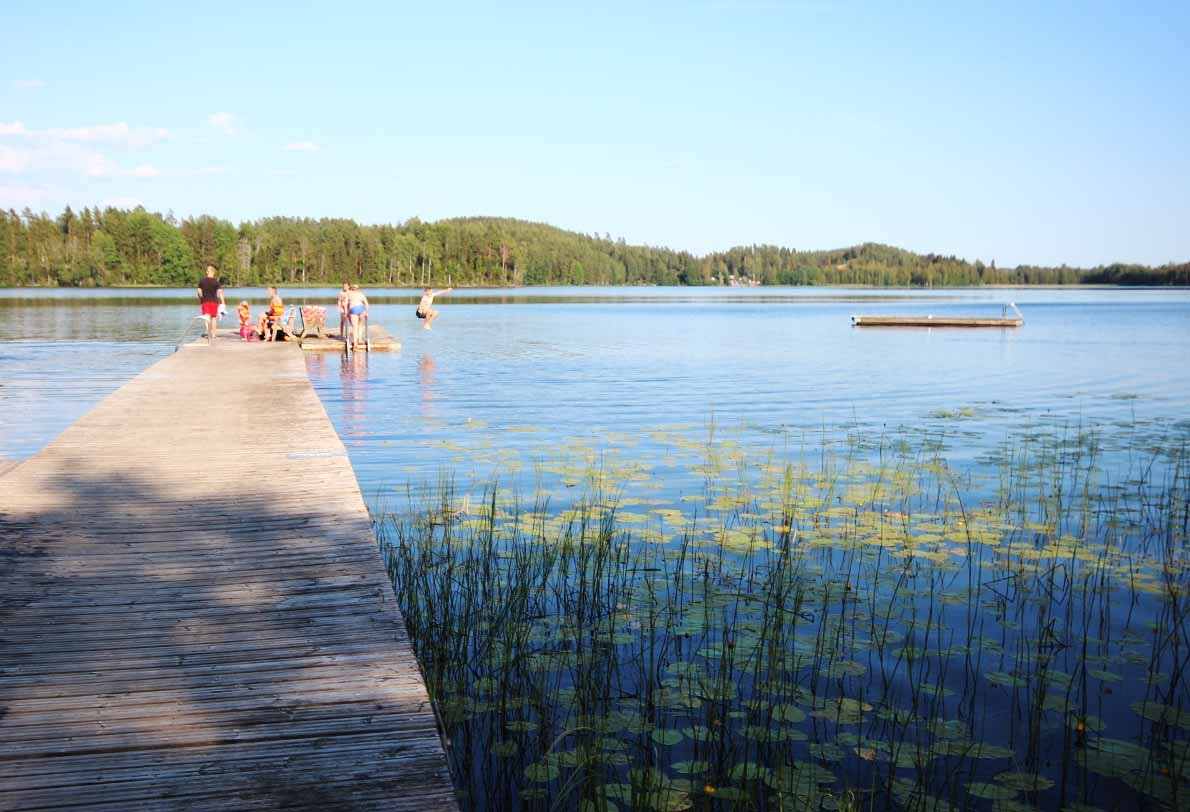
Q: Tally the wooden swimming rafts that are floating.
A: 1